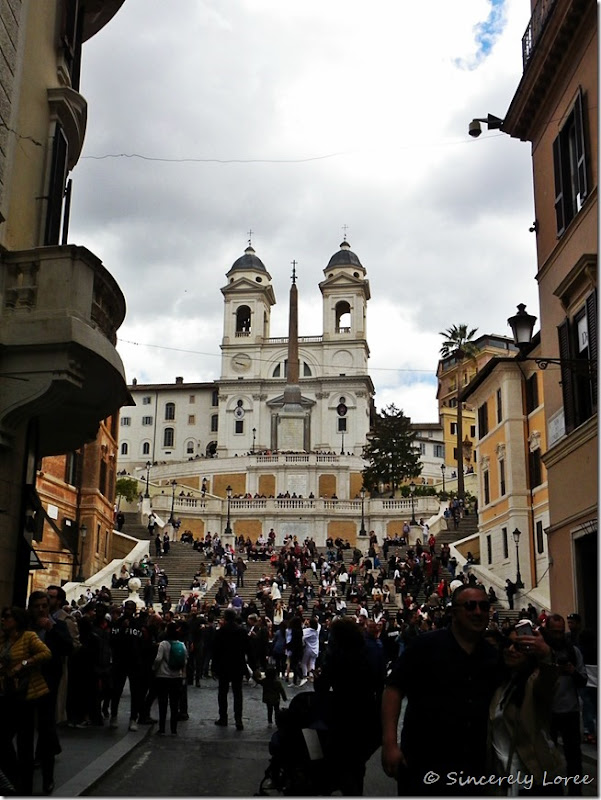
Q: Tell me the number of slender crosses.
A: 3